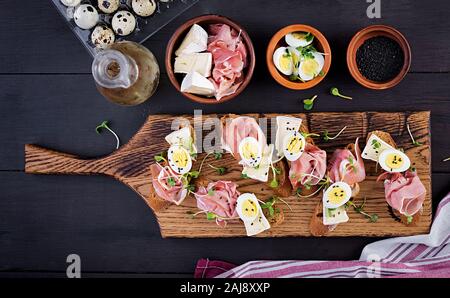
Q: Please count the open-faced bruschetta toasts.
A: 6